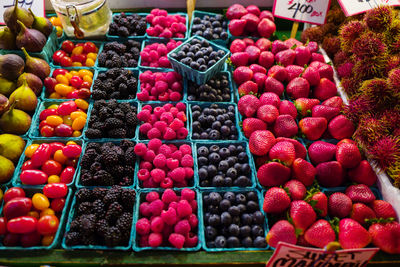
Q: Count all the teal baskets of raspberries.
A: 6